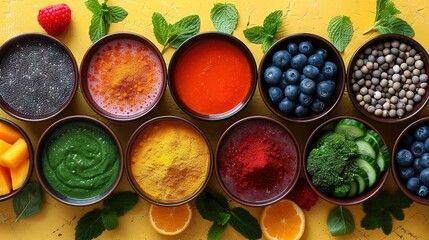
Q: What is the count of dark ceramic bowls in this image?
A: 11